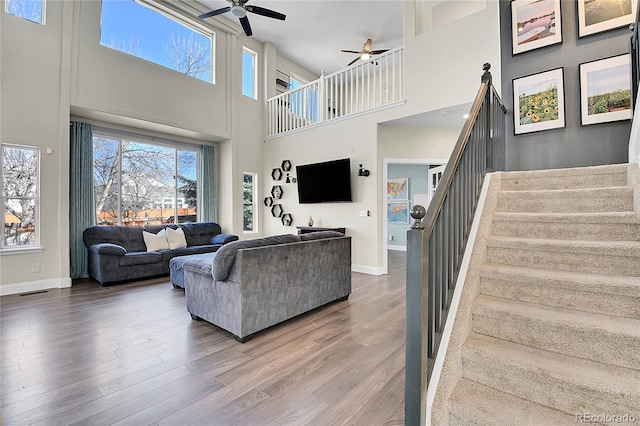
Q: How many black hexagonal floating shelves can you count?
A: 6